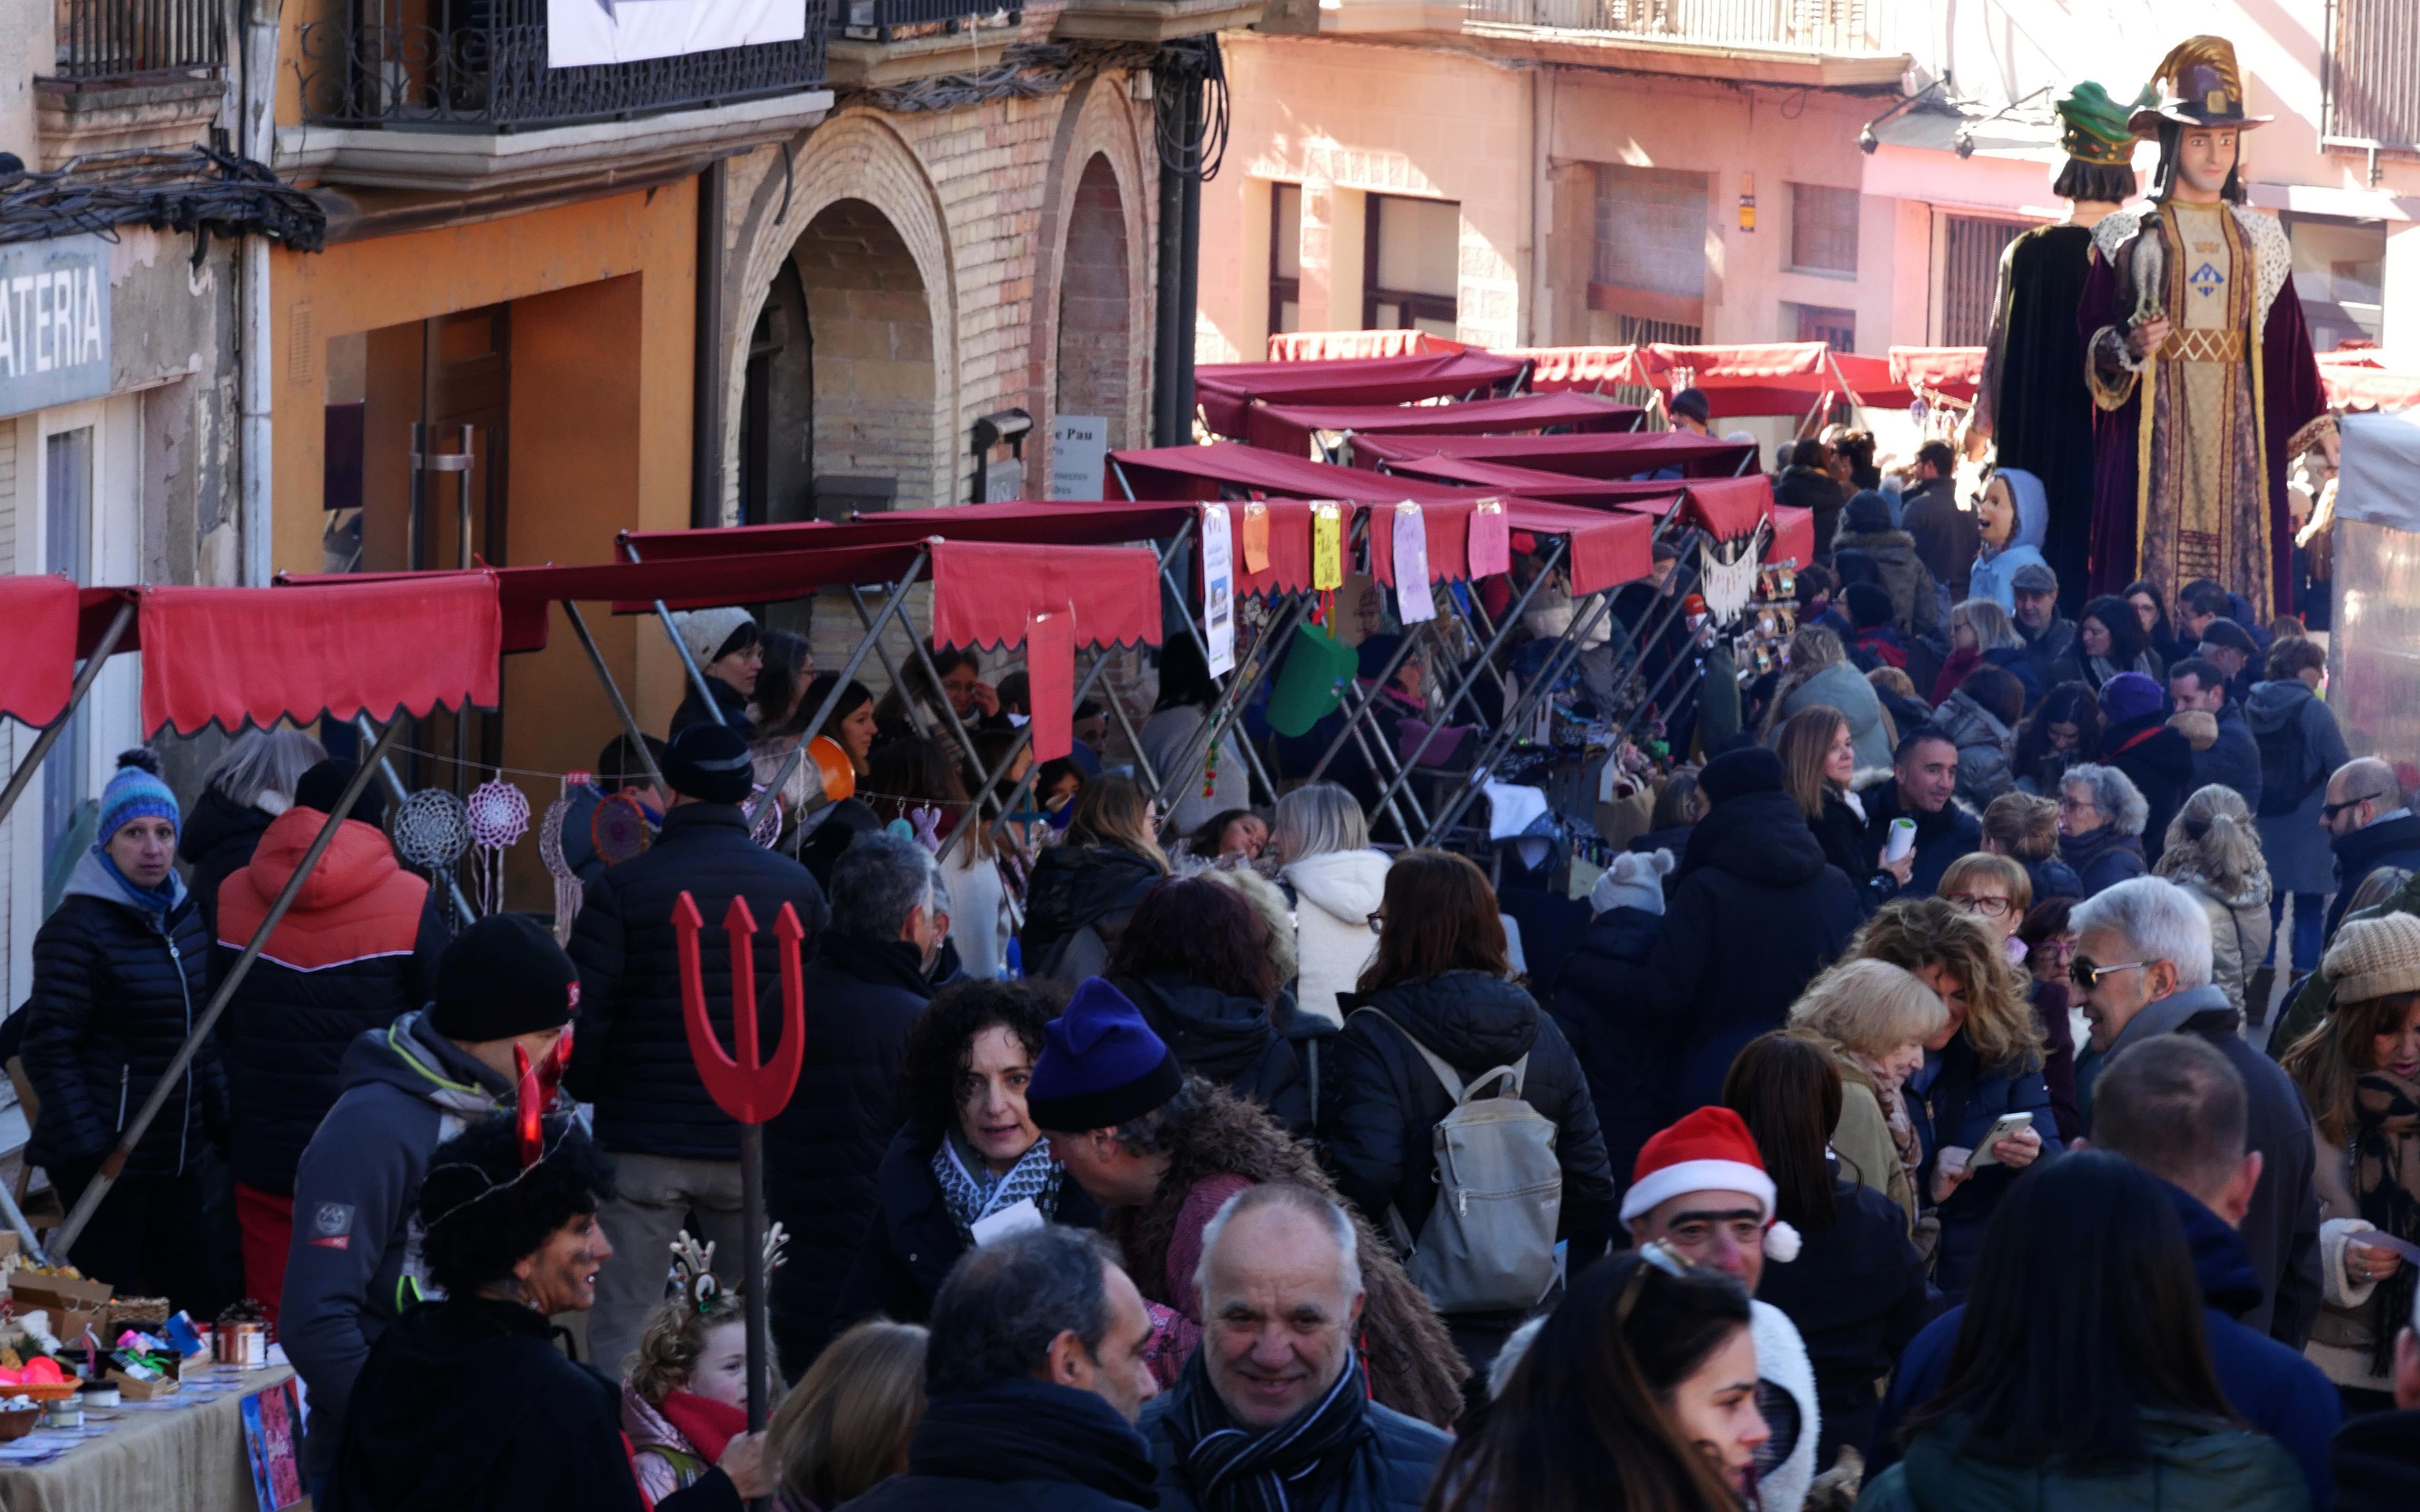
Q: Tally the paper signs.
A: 6